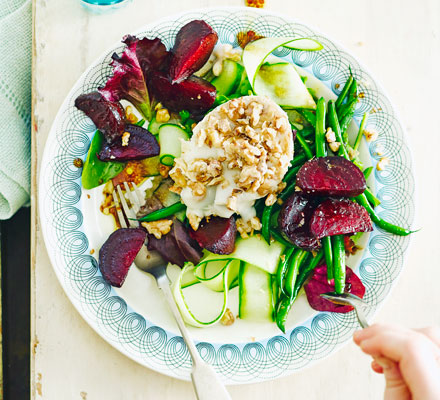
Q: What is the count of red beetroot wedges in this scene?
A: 9